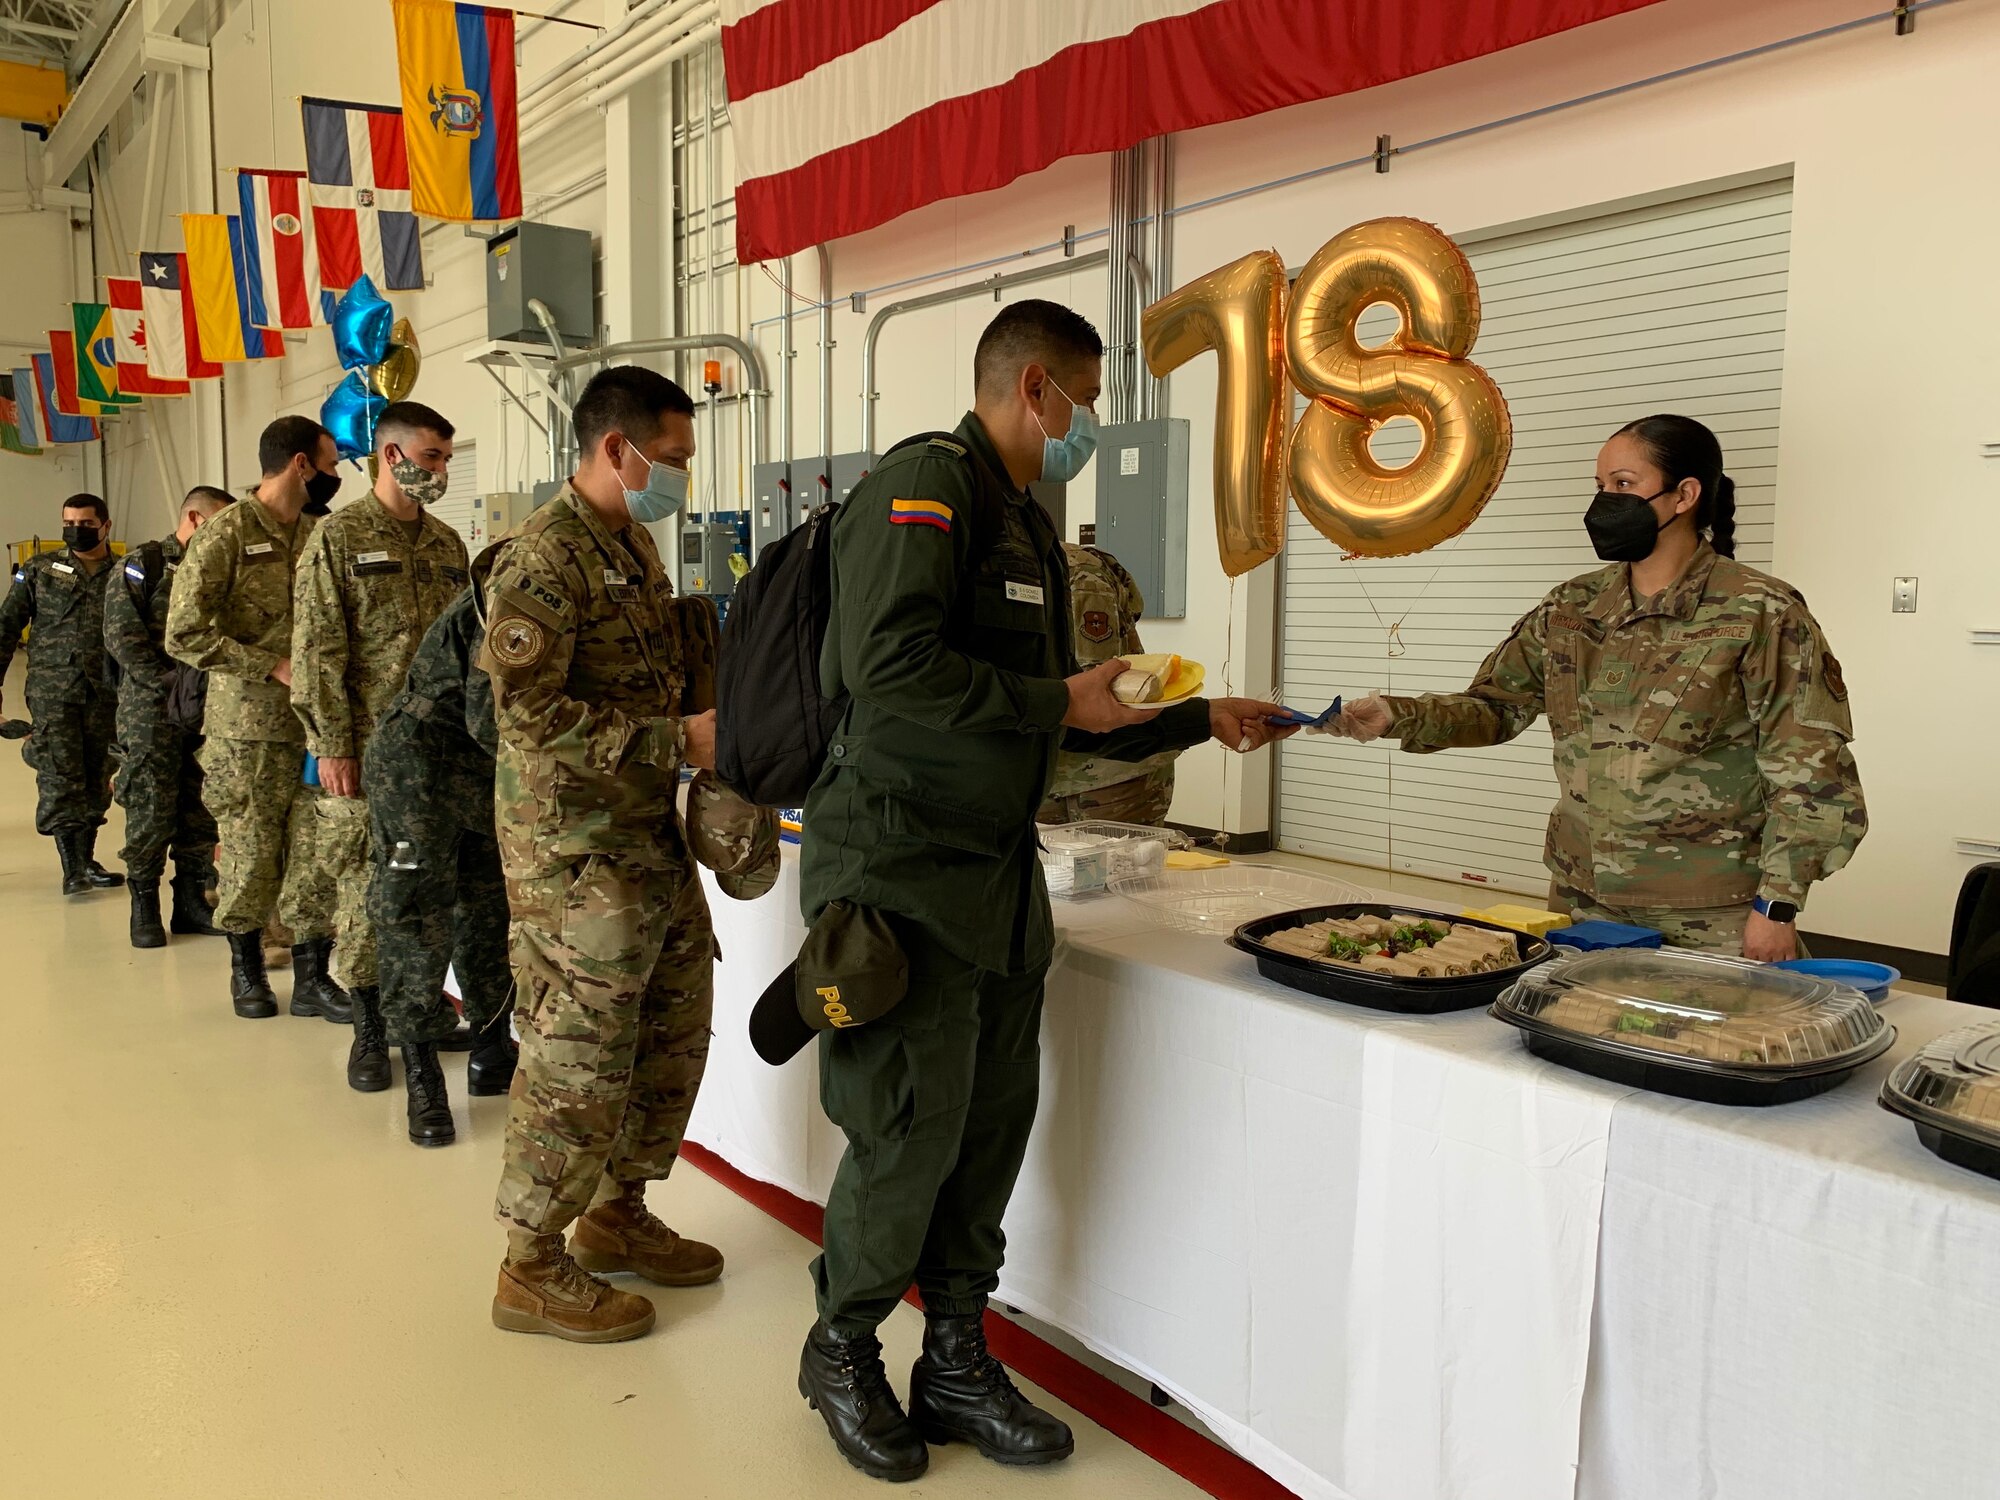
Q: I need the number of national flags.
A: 12